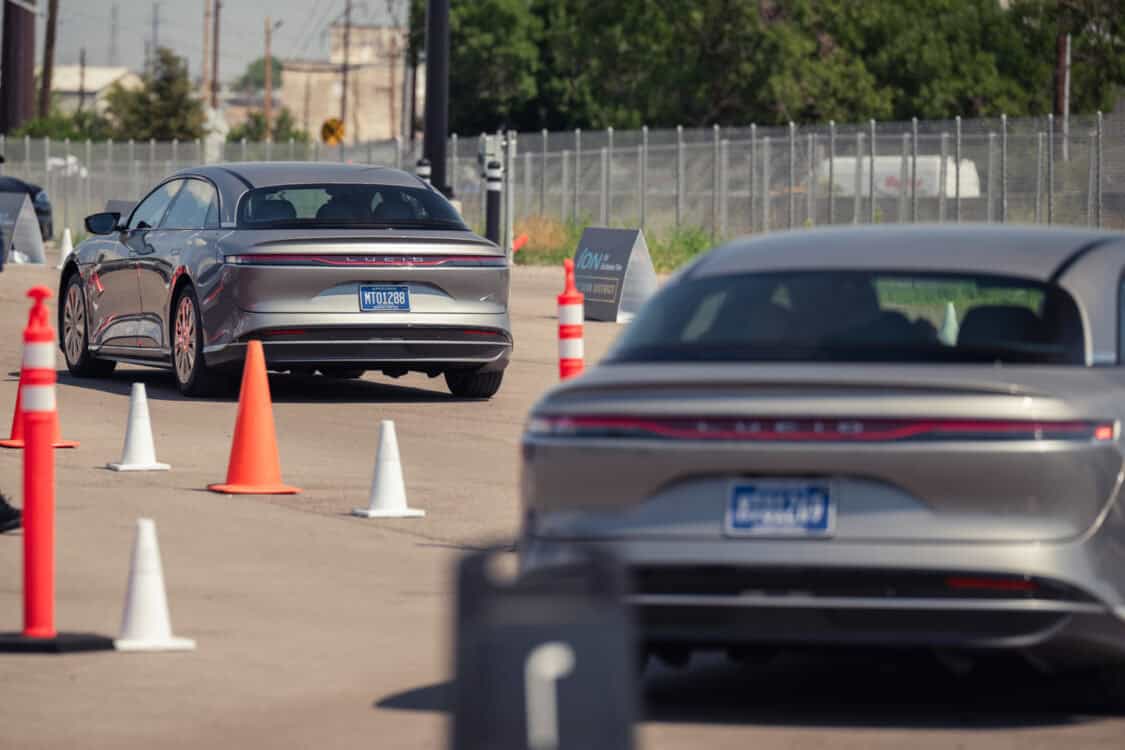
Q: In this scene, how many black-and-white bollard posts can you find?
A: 2